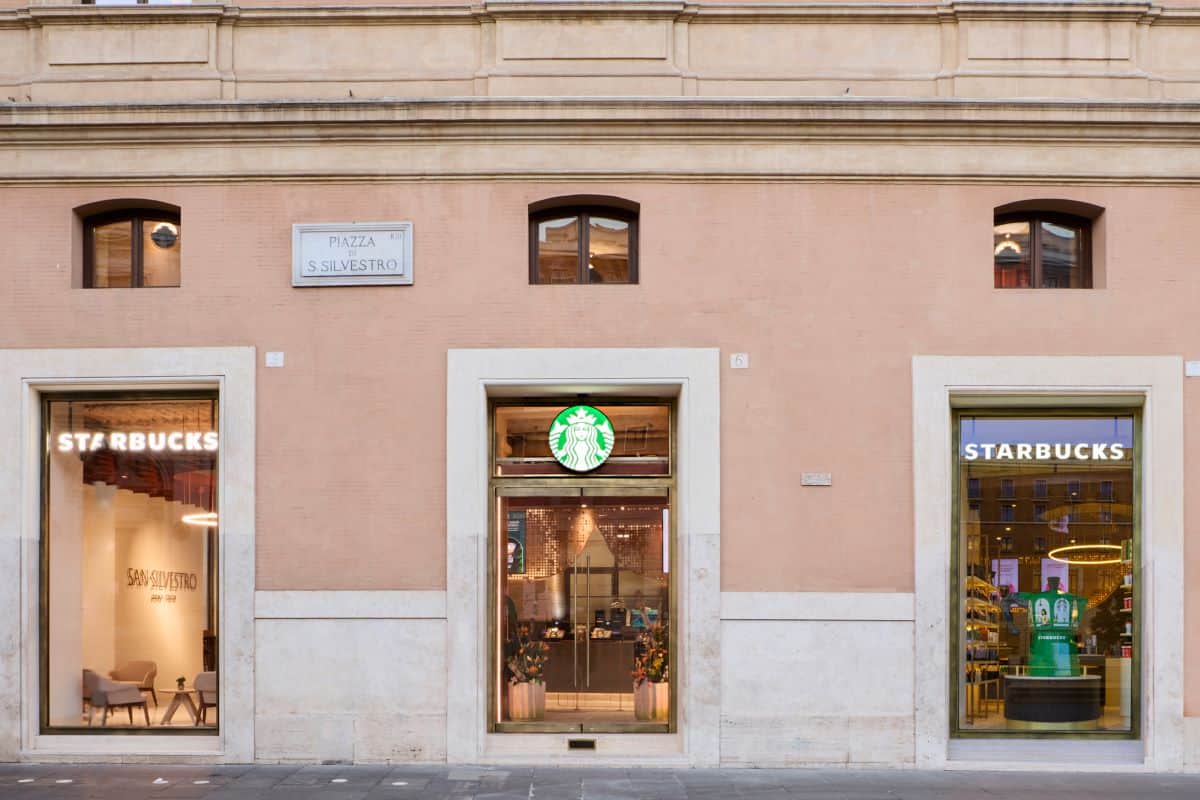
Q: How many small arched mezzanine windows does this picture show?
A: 3